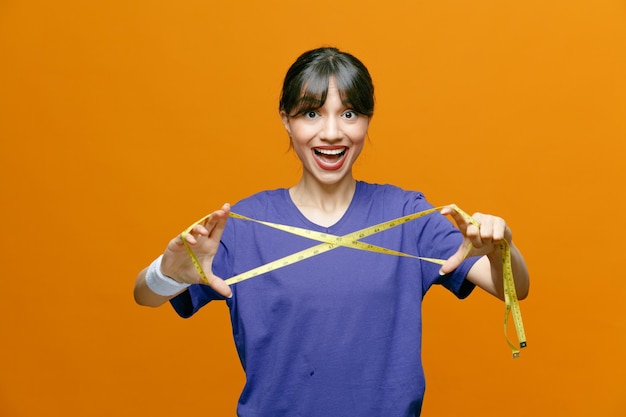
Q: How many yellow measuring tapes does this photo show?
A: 1